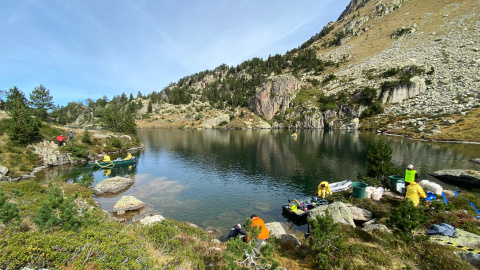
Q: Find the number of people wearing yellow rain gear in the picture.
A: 4